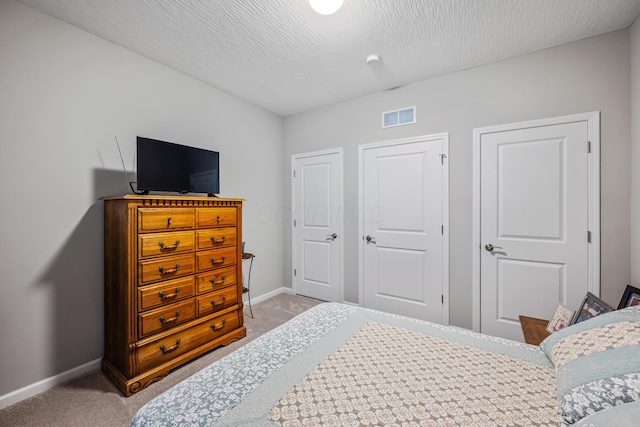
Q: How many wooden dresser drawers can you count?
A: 11